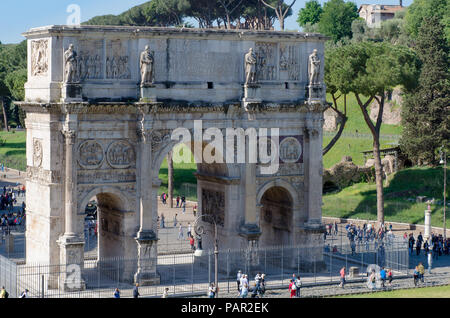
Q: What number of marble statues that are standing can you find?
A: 4